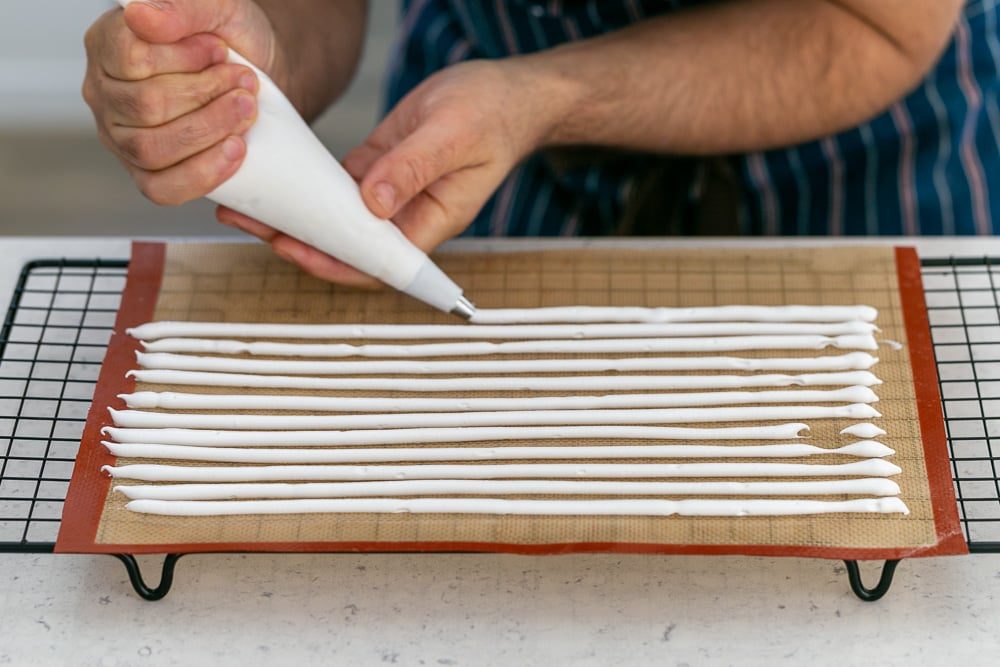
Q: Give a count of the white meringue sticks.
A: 12